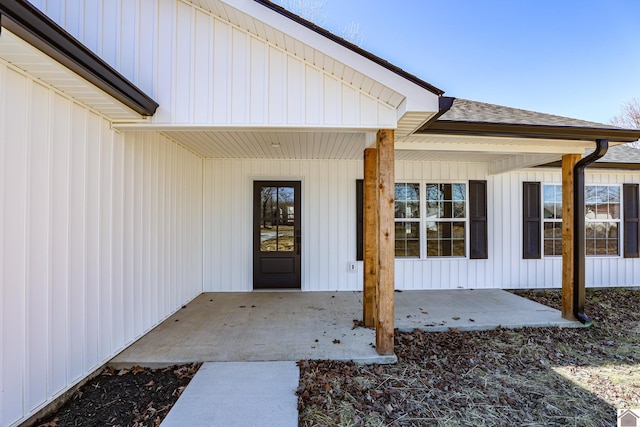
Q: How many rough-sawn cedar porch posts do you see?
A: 3